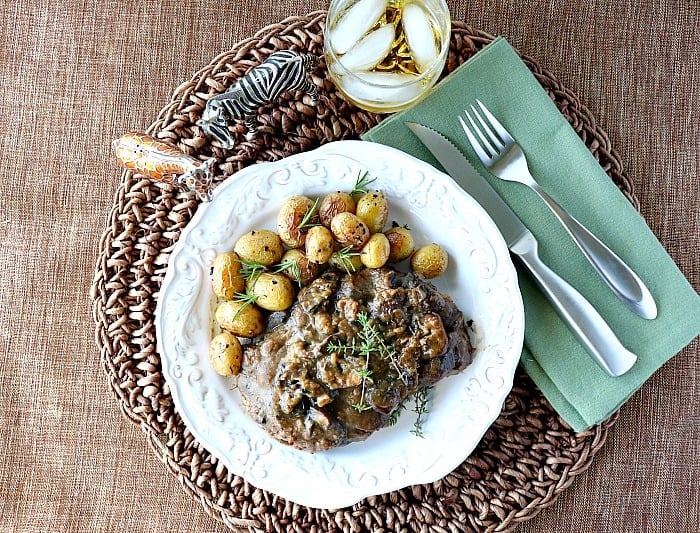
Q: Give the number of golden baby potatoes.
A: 15